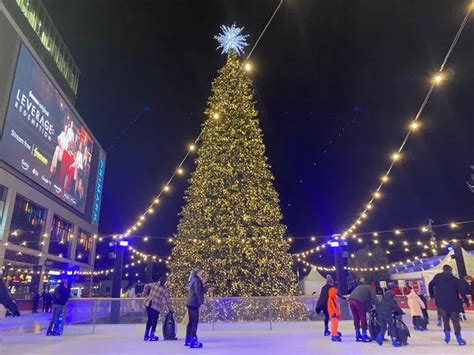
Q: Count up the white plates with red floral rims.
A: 0